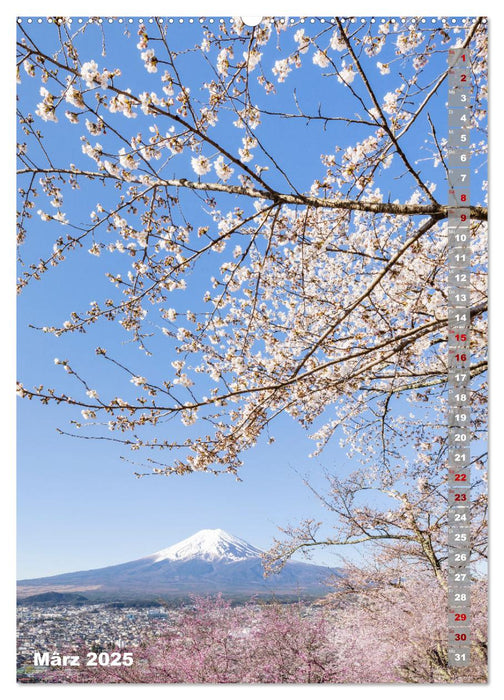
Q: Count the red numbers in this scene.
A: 10